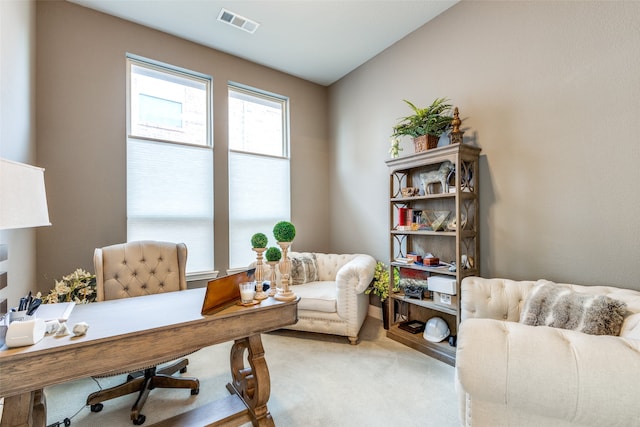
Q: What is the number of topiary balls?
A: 3